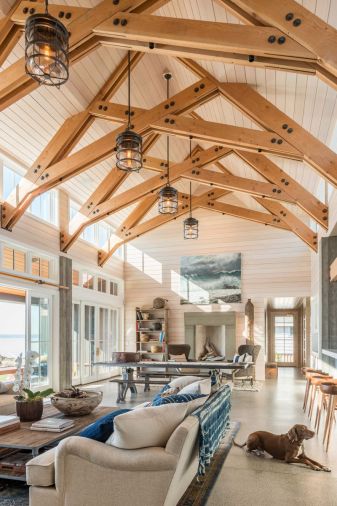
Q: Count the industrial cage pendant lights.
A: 4